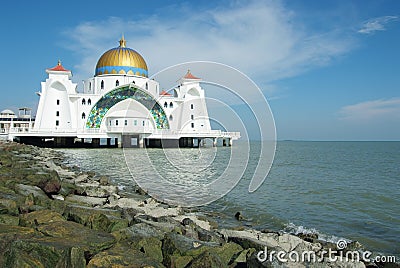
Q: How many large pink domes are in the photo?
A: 0